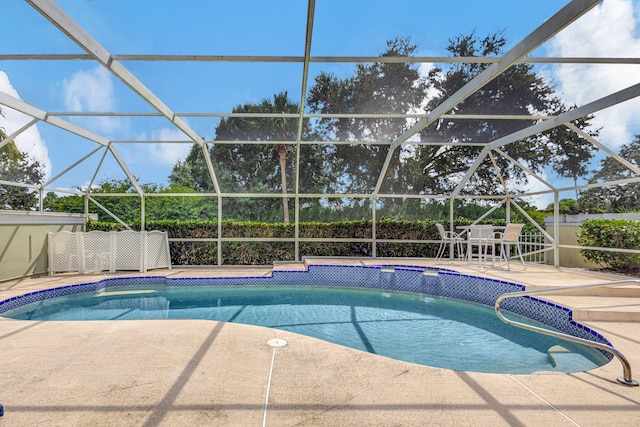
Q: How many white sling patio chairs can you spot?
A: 3